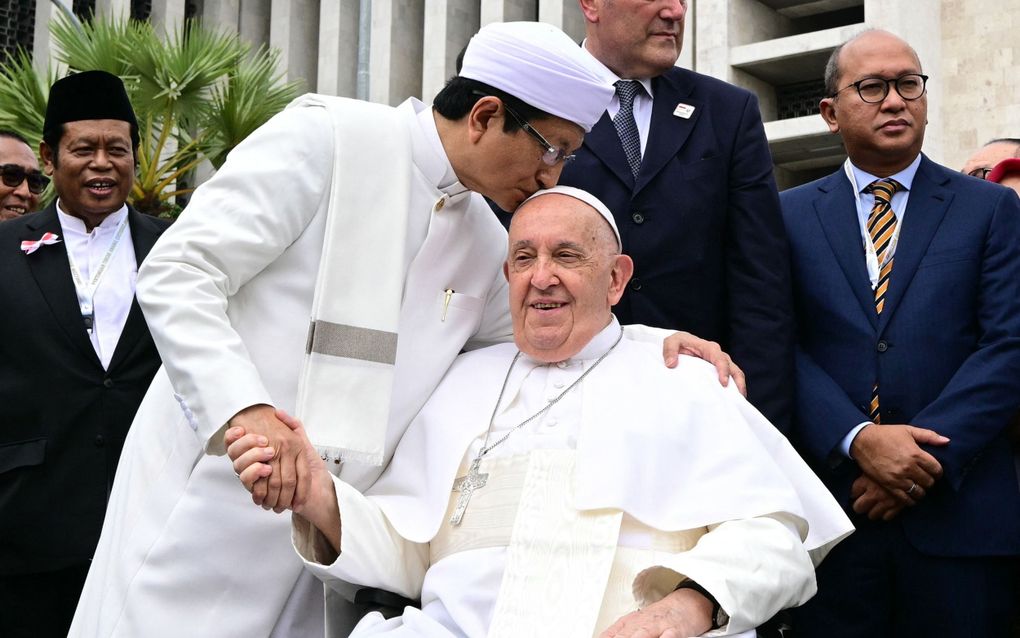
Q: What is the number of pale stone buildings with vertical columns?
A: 1